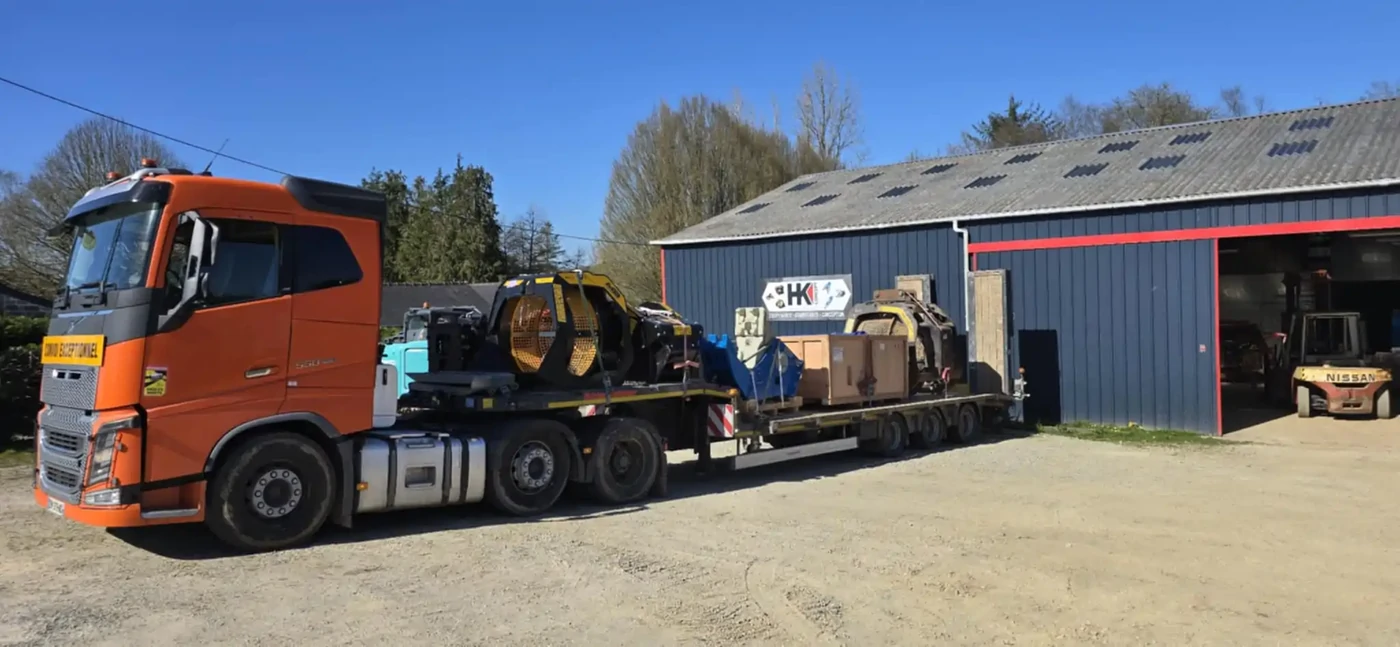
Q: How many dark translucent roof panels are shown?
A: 14